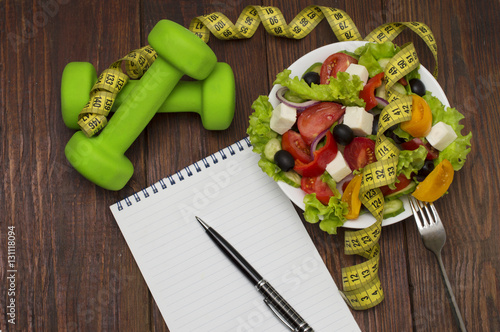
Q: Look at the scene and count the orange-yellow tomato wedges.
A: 3